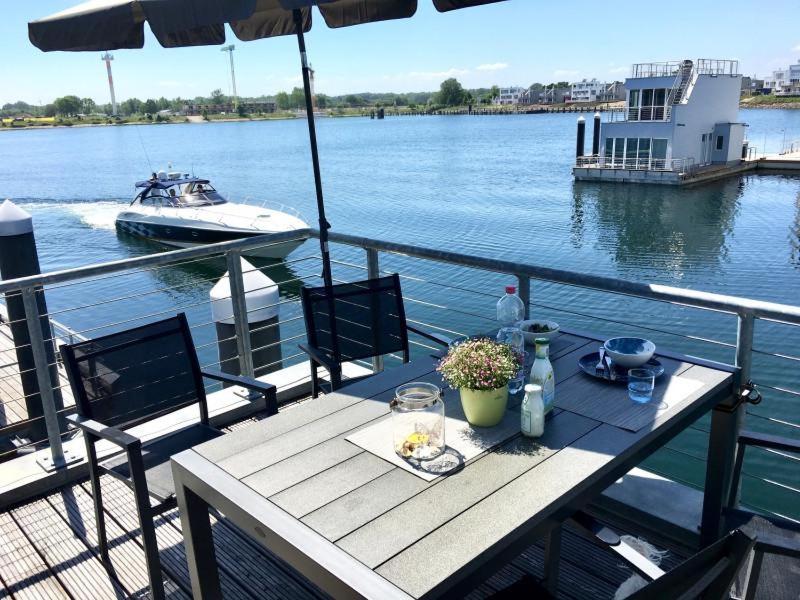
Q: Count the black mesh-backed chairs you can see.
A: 4